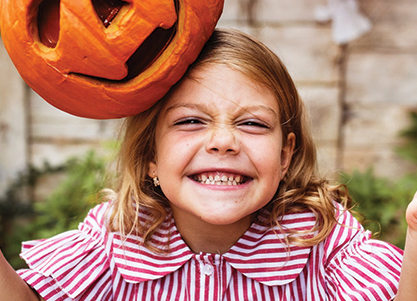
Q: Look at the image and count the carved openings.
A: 3